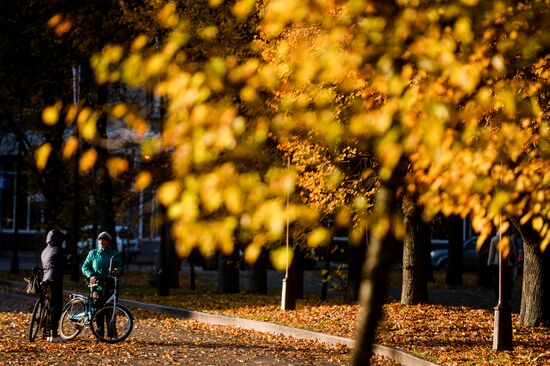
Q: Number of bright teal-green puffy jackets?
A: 1